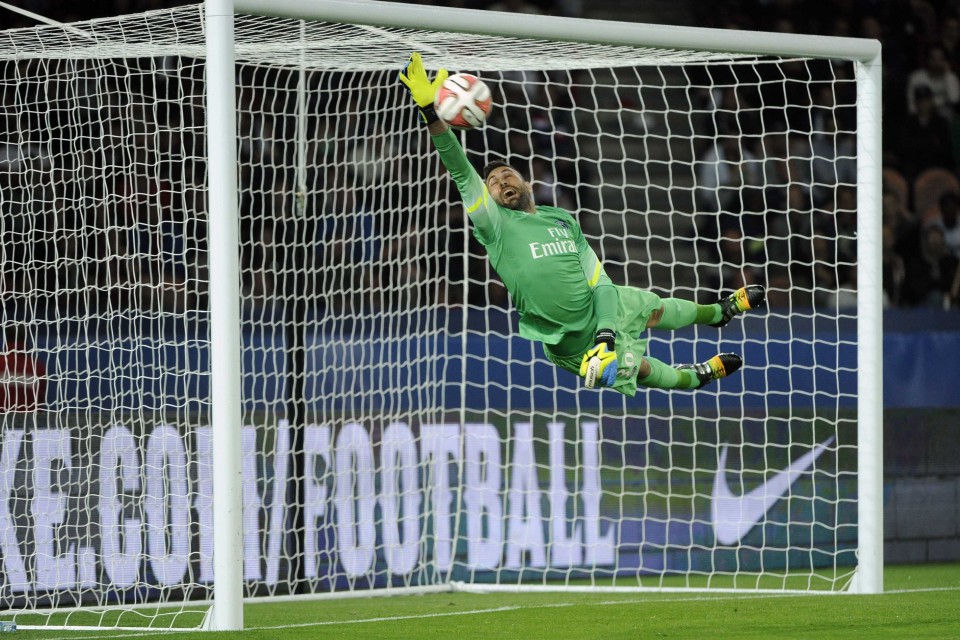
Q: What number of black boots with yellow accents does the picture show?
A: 2